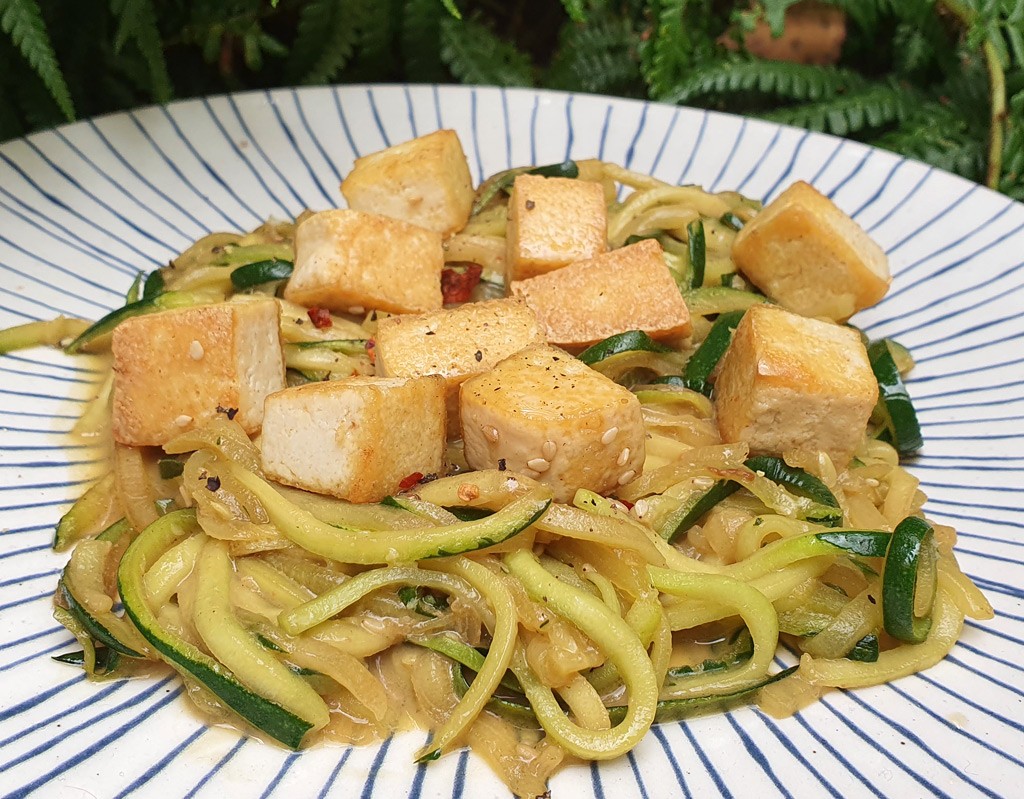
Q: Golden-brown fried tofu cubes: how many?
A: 10